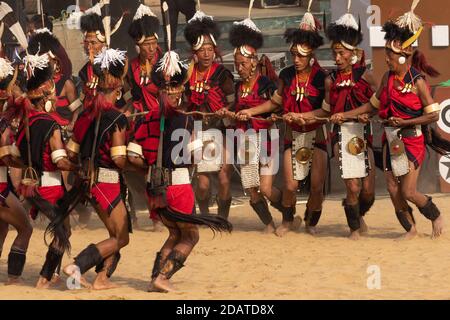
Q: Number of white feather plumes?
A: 12